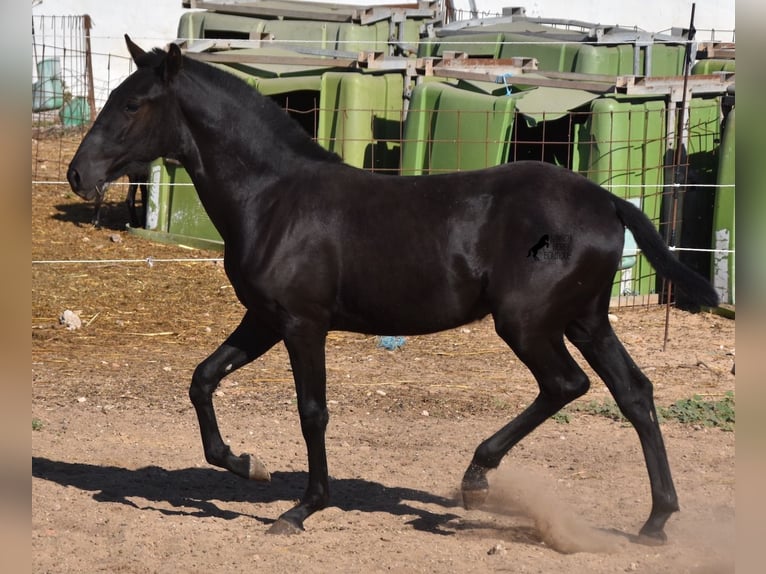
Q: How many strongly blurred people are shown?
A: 0